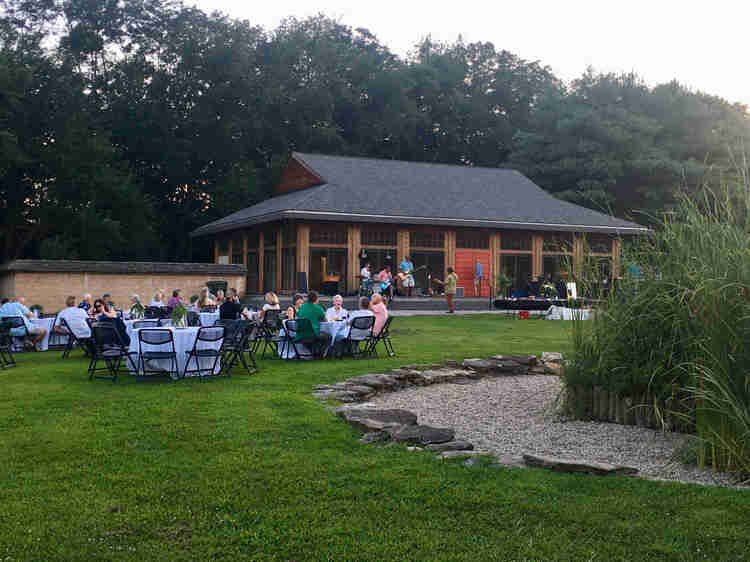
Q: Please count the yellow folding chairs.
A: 0